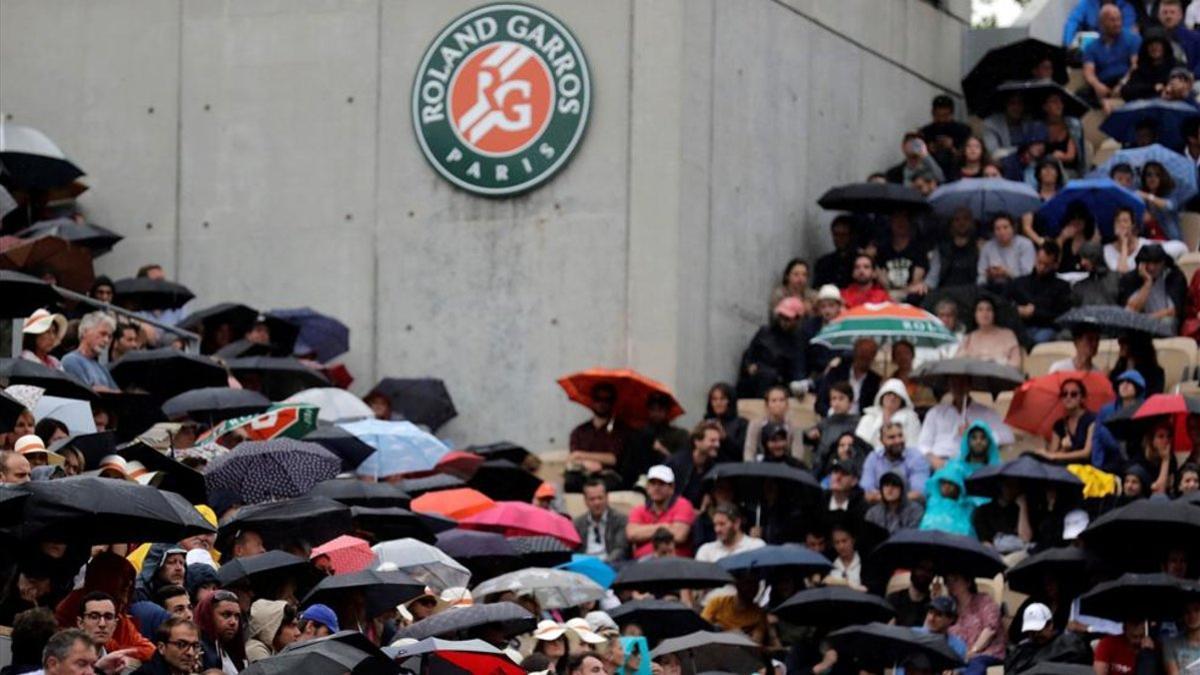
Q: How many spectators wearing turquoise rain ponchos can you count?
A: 2